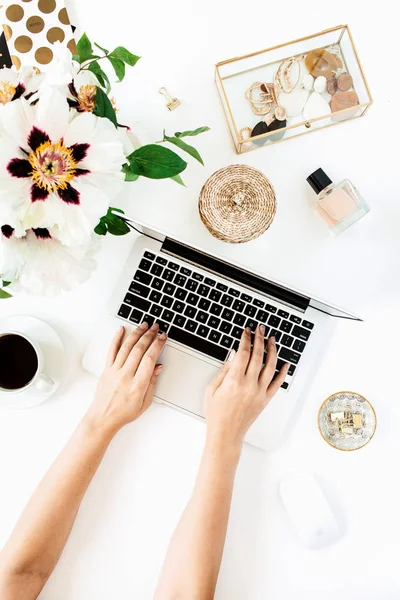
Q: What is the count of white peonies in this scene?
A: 4